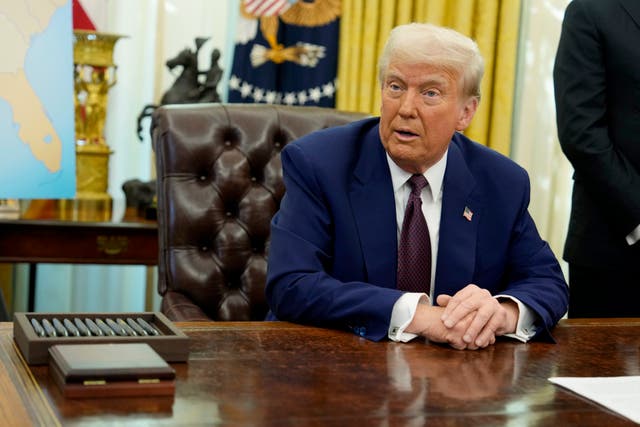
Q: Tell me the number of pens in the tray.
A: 11